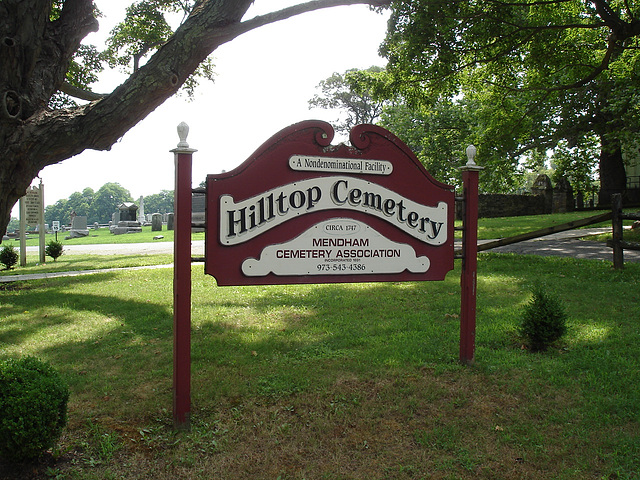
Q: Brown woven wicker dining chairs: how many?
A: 0